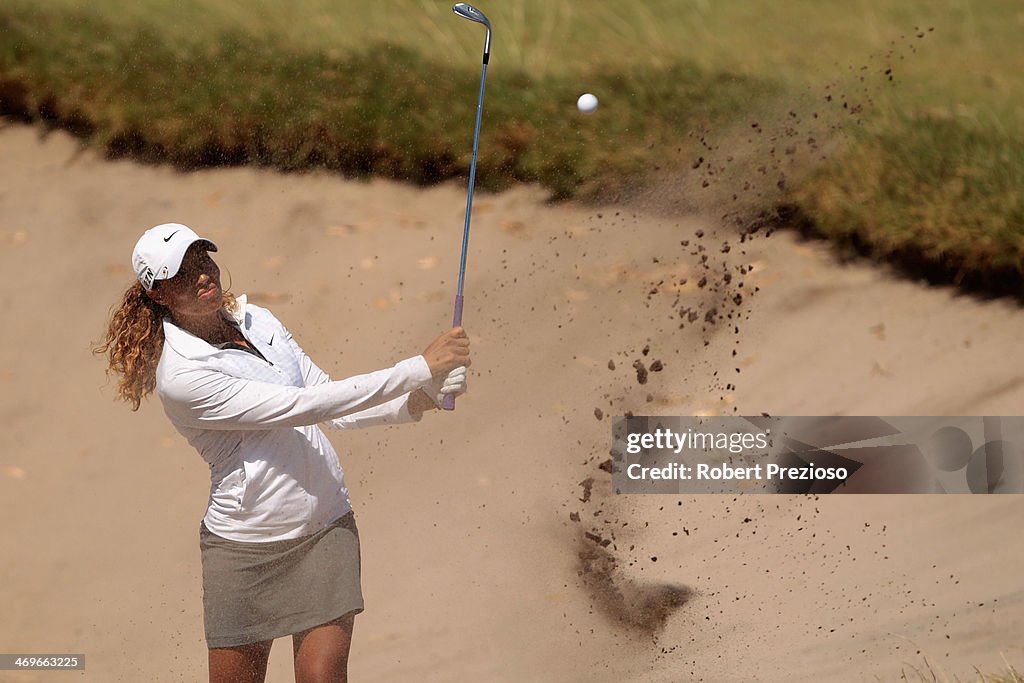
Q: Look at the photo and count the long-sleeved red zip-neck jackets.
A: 0